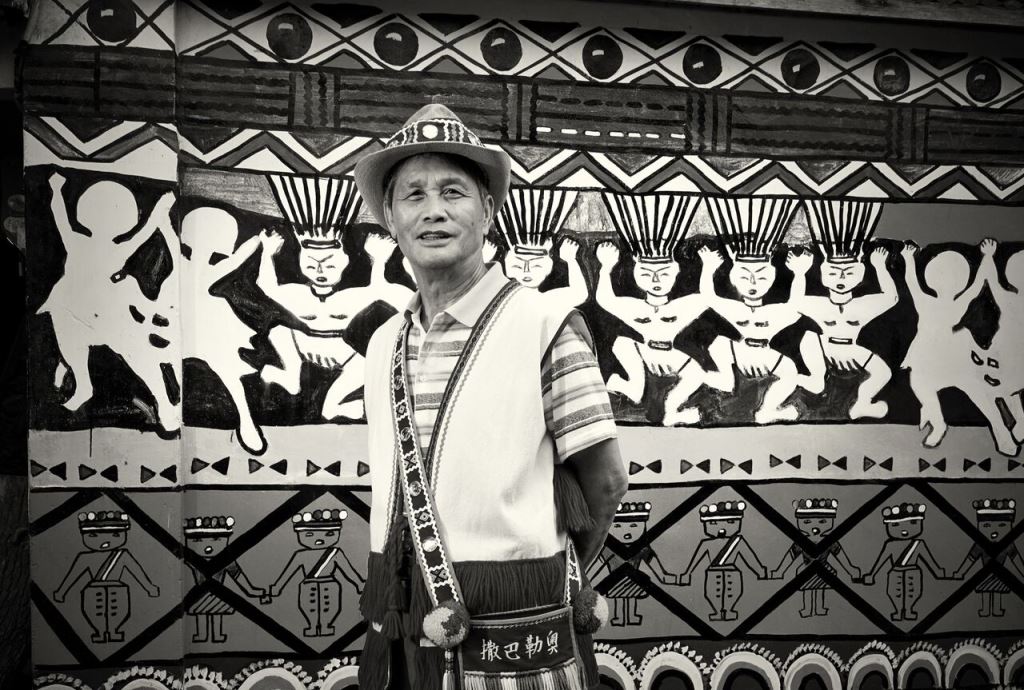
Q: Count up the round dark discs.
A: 9